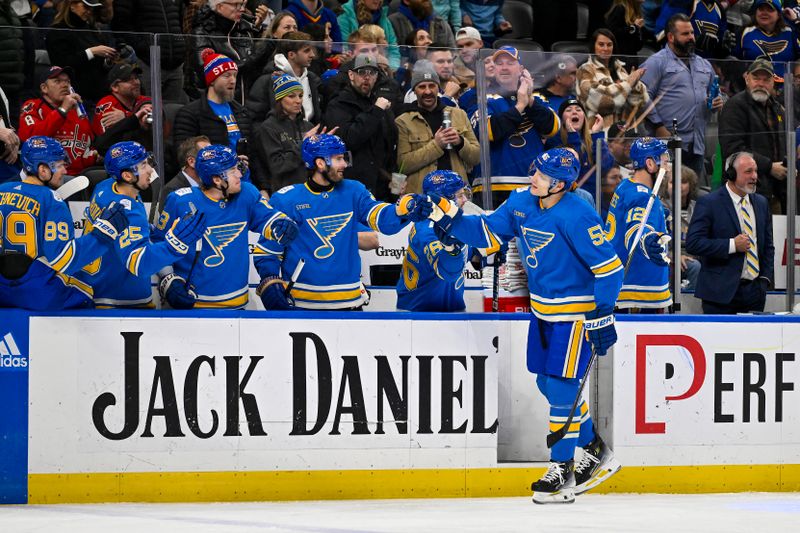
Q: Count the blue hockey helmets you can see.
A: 7